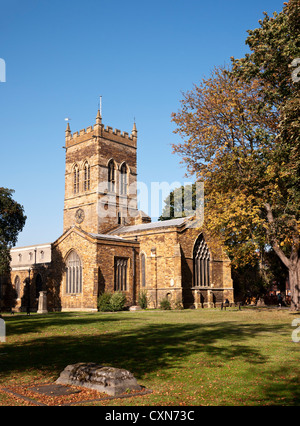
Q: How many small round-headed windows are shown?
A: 3